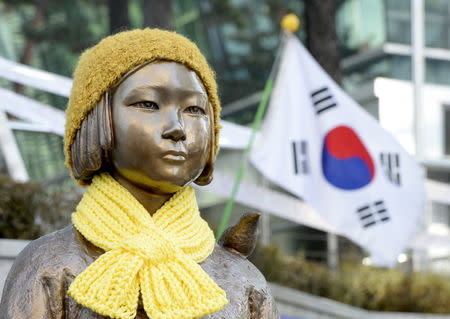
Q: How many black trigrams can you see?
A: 4